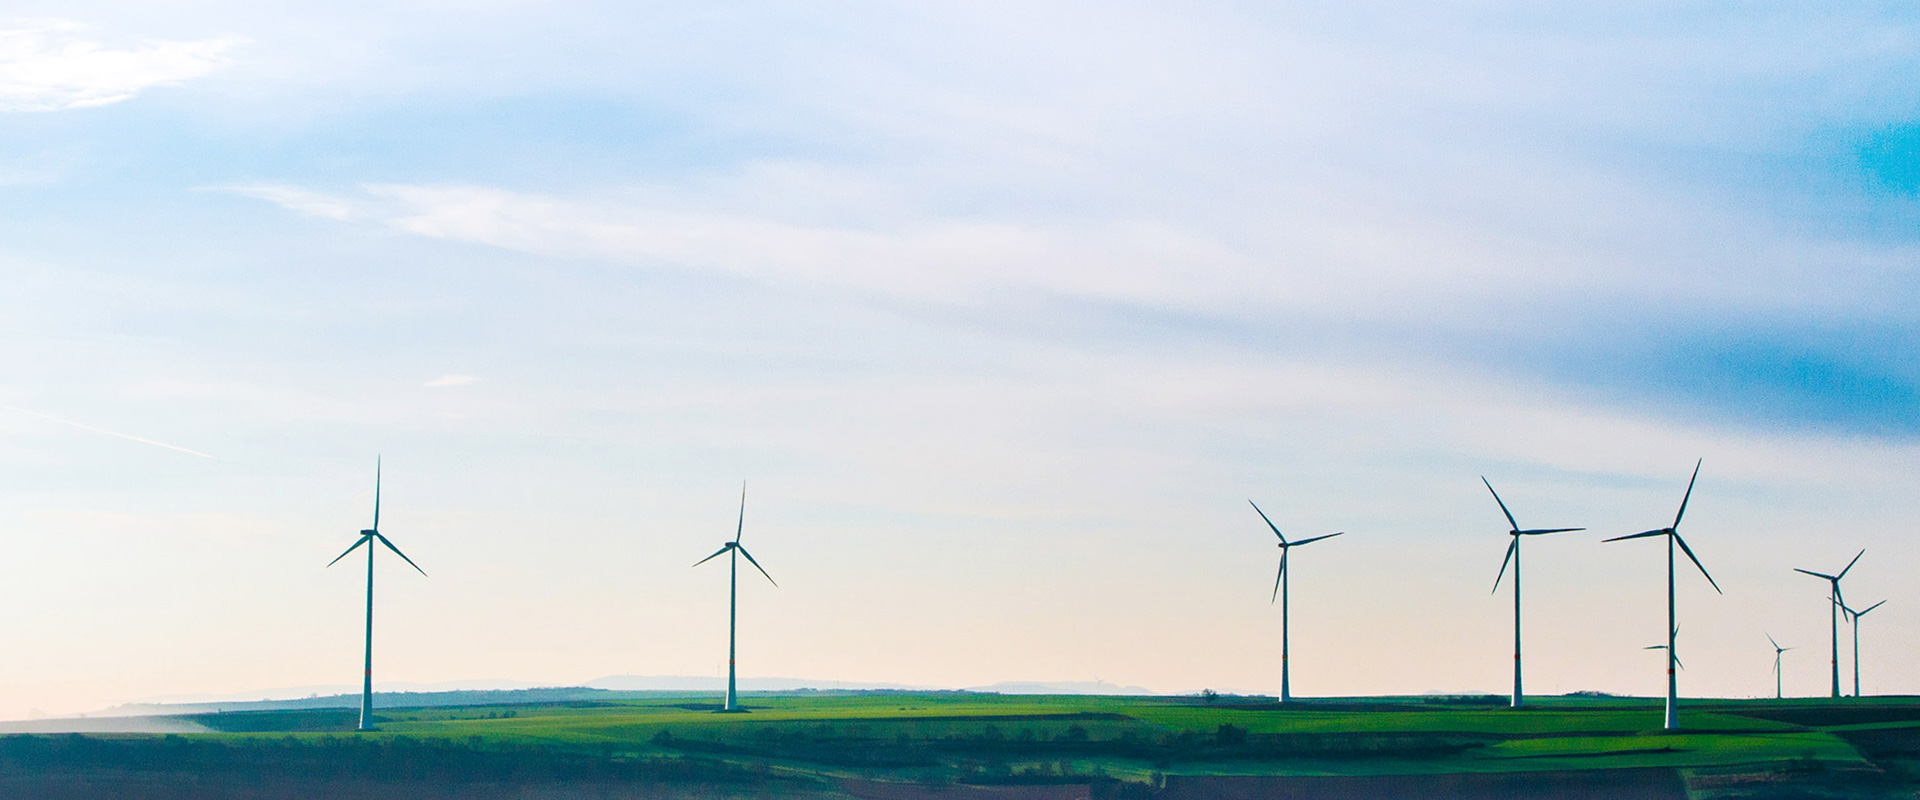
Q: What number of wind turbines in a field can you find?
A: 9